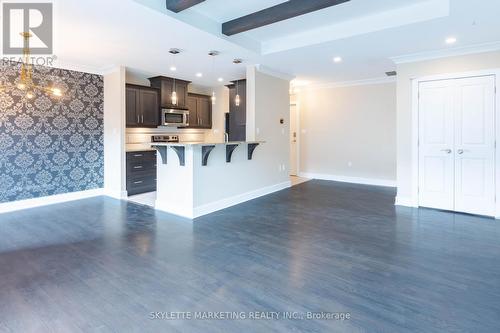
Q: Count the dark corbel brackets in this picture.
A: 5